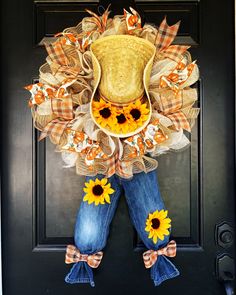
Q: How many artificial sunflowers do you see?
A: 5